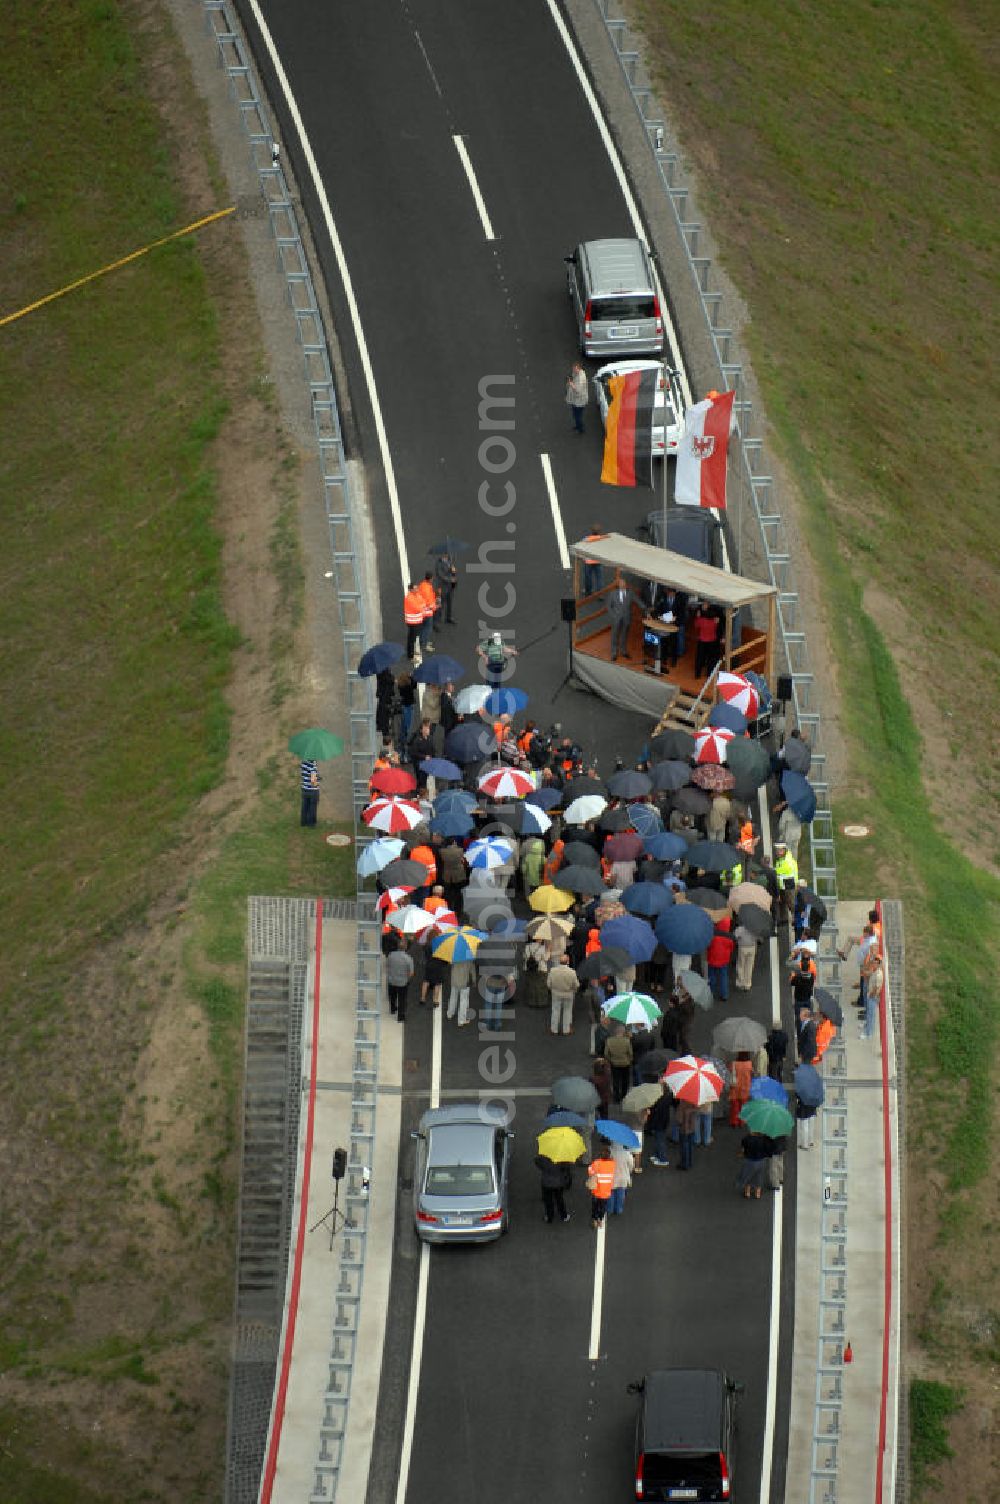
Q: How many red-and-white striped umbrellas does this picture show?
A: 7